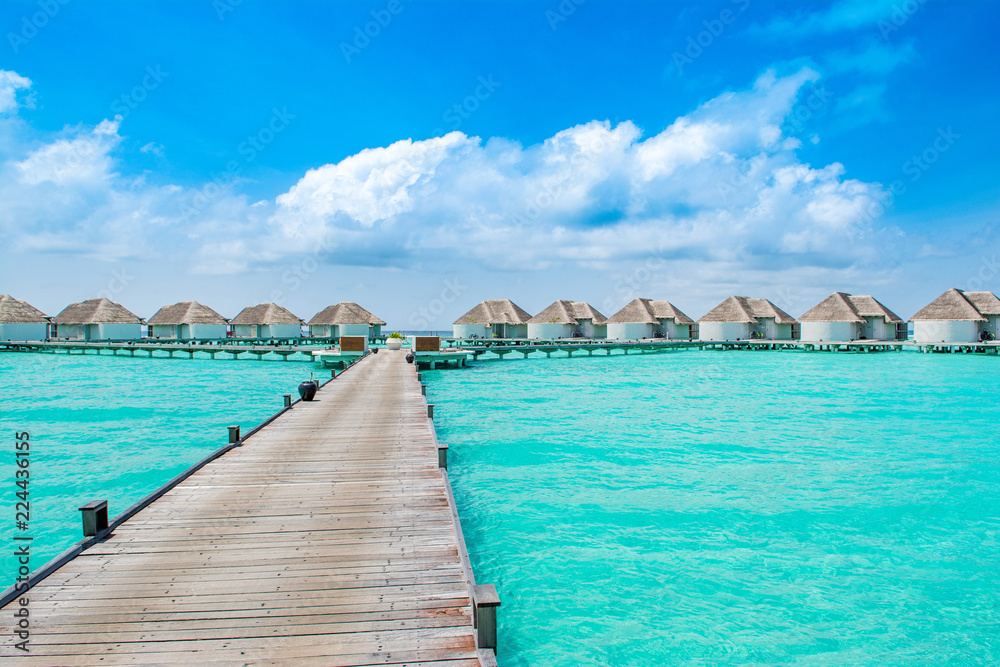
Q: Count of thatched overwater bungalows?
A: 11